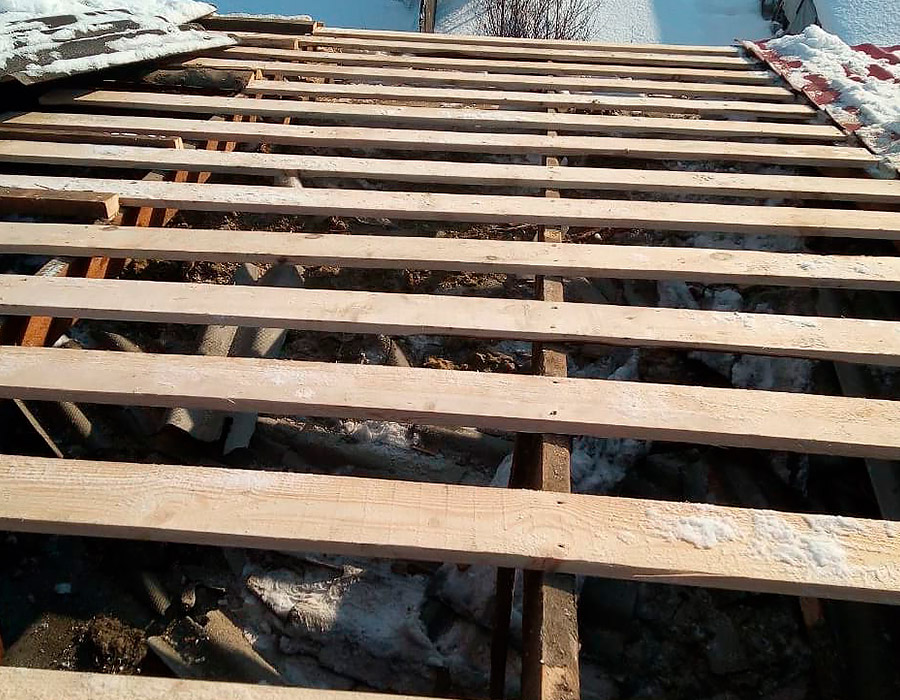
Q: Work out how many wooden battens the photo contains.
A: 14